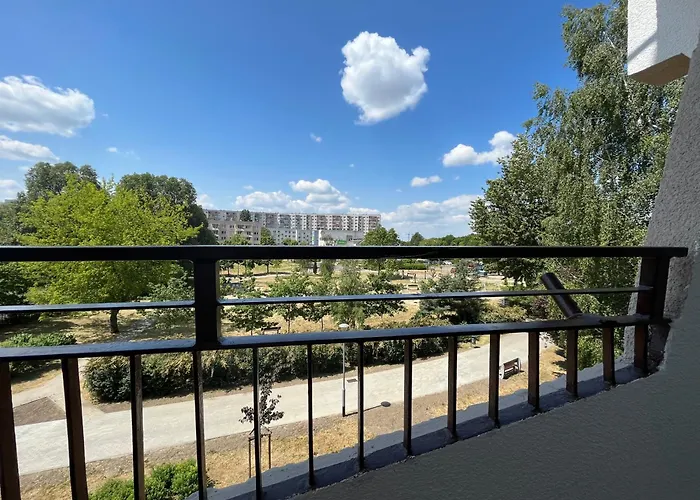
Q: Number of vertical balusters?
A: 14